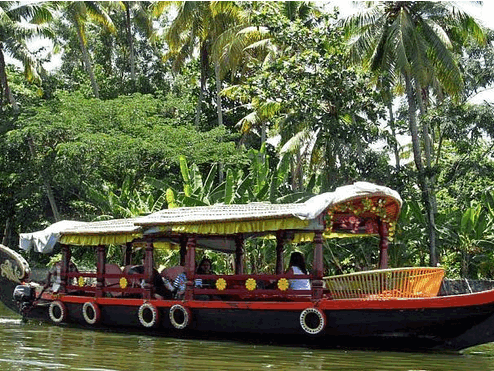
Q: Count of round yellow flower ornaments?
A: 5